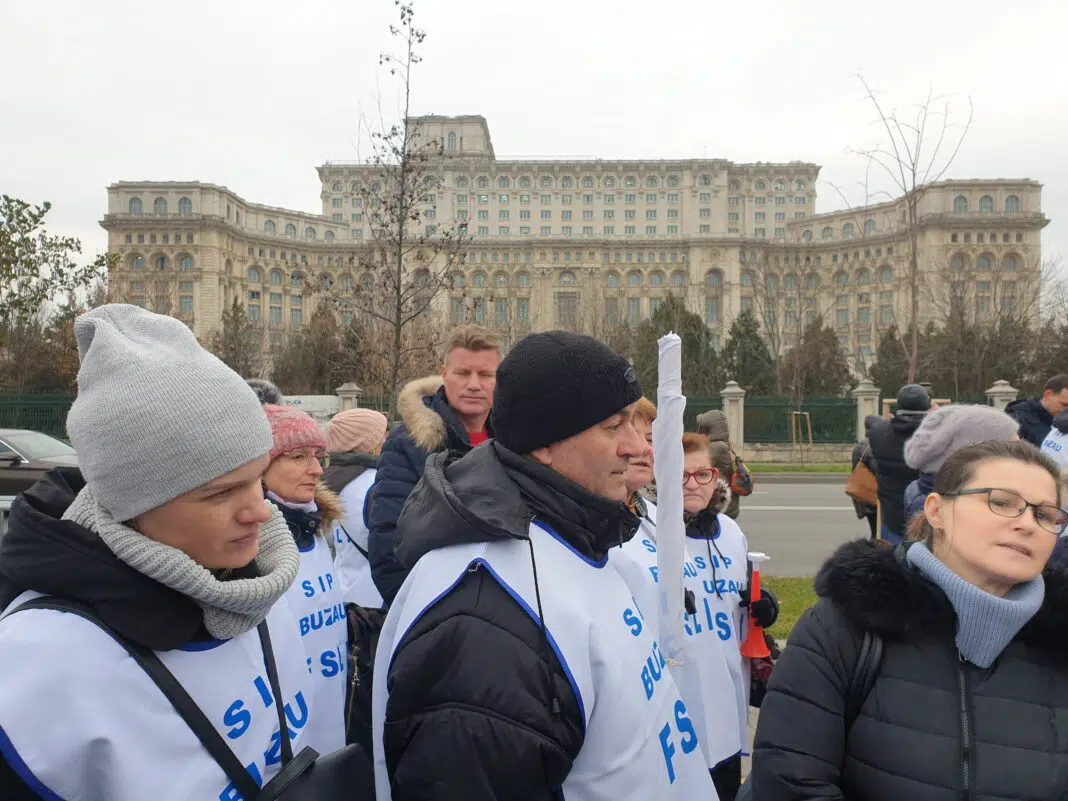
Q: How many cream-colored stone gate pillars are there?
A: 4